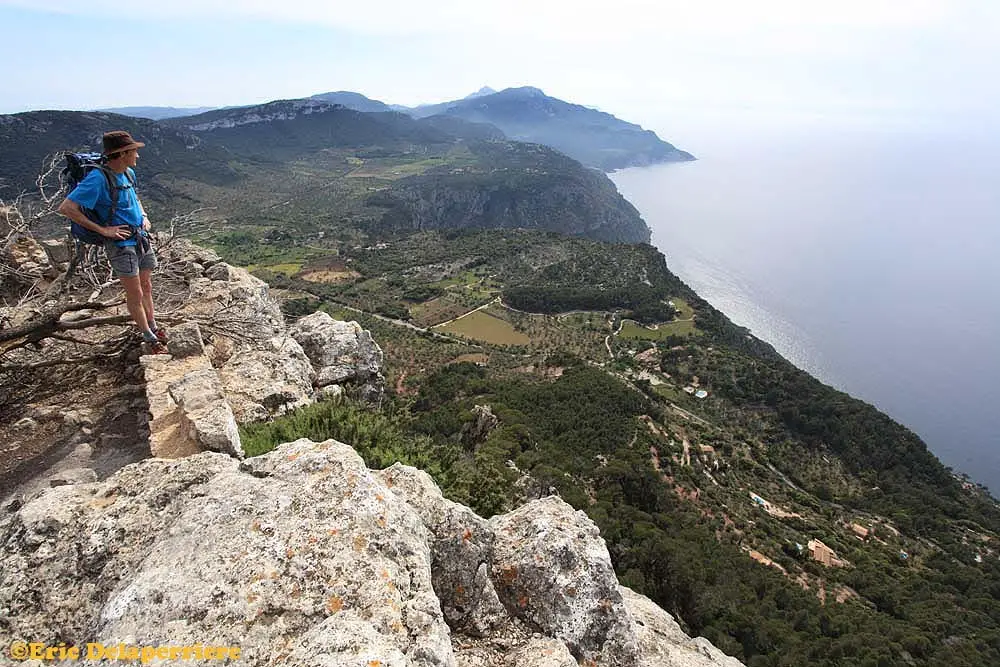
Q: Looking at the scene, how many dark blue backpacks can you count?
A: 1